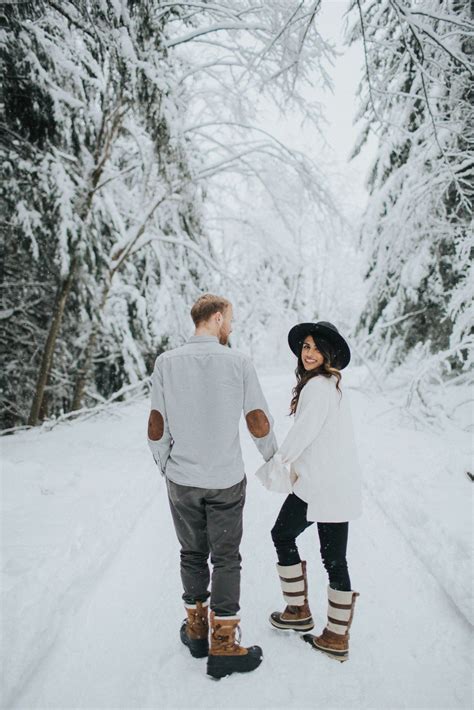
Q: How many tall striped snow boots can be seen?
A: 2